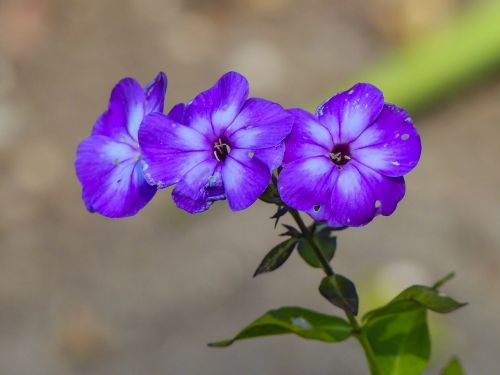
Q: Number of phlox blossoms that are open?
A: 3